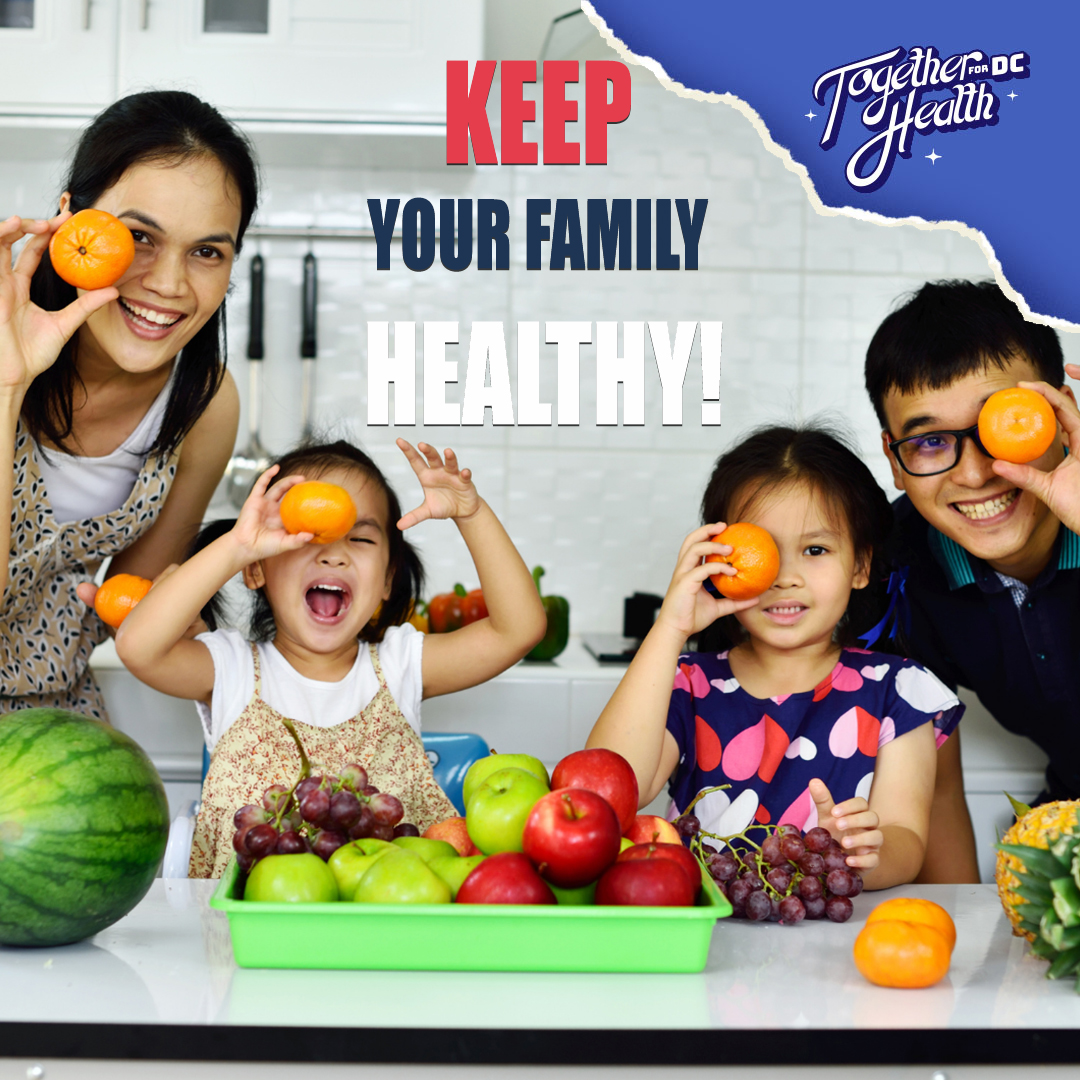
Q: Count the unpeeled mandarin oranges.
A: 7